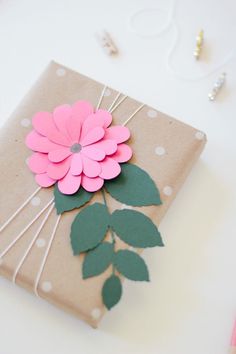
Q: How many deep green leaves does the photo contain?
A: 7